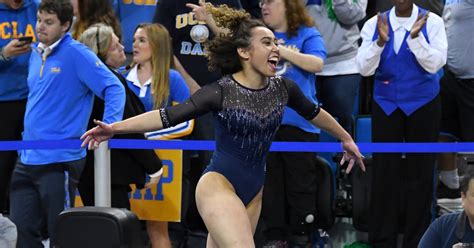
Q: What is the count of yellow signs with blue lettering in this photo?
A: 1